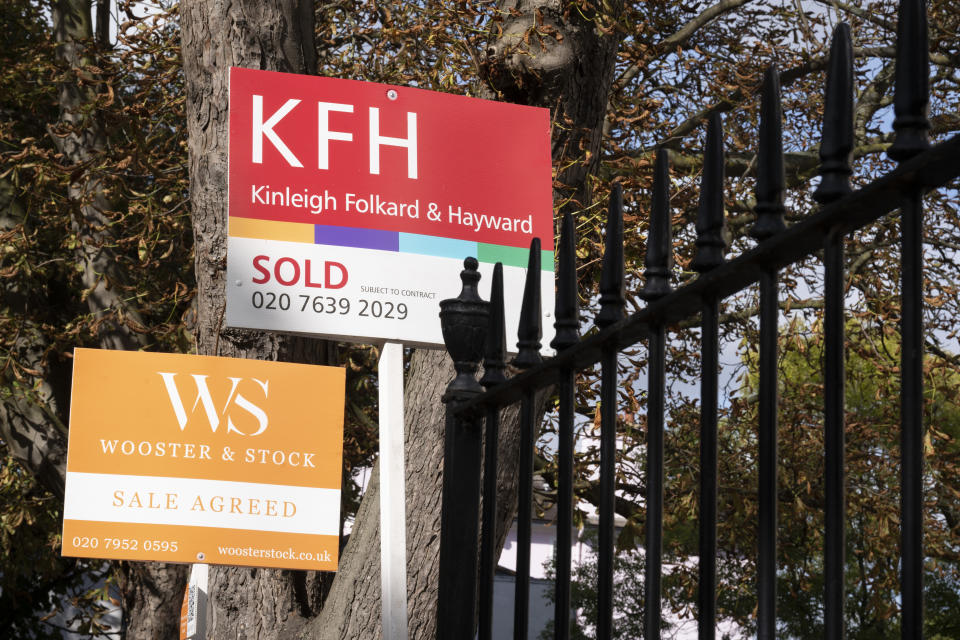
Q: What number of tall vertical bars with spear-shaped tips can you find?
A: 9